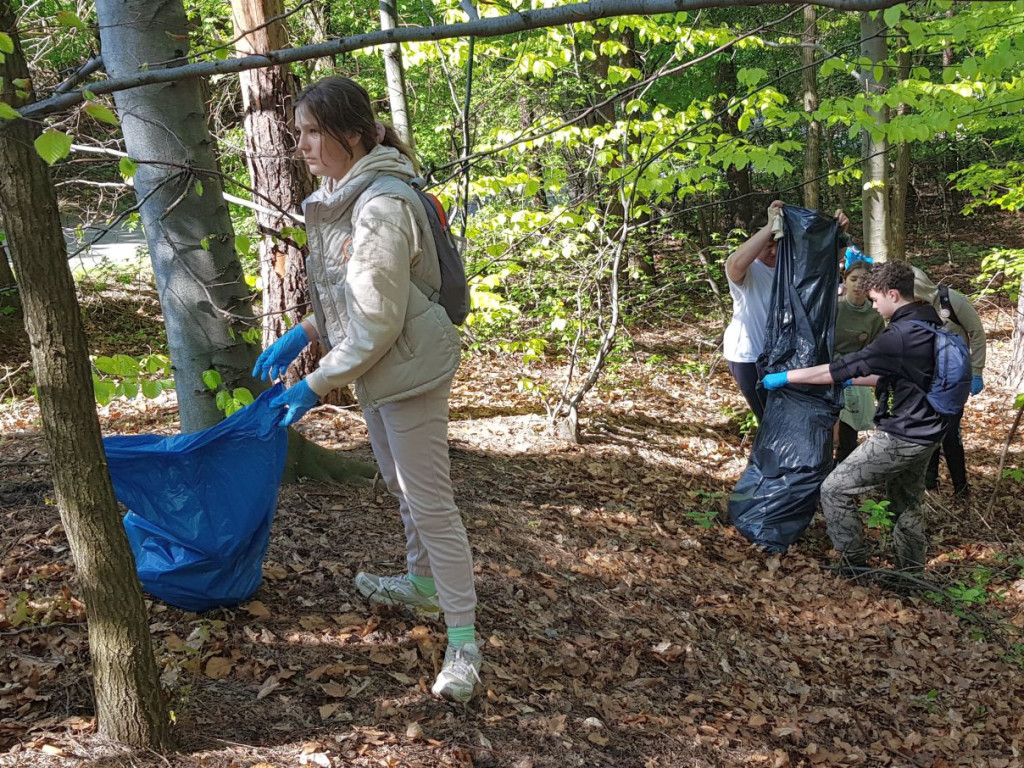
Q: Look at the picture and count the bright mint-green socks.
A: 2